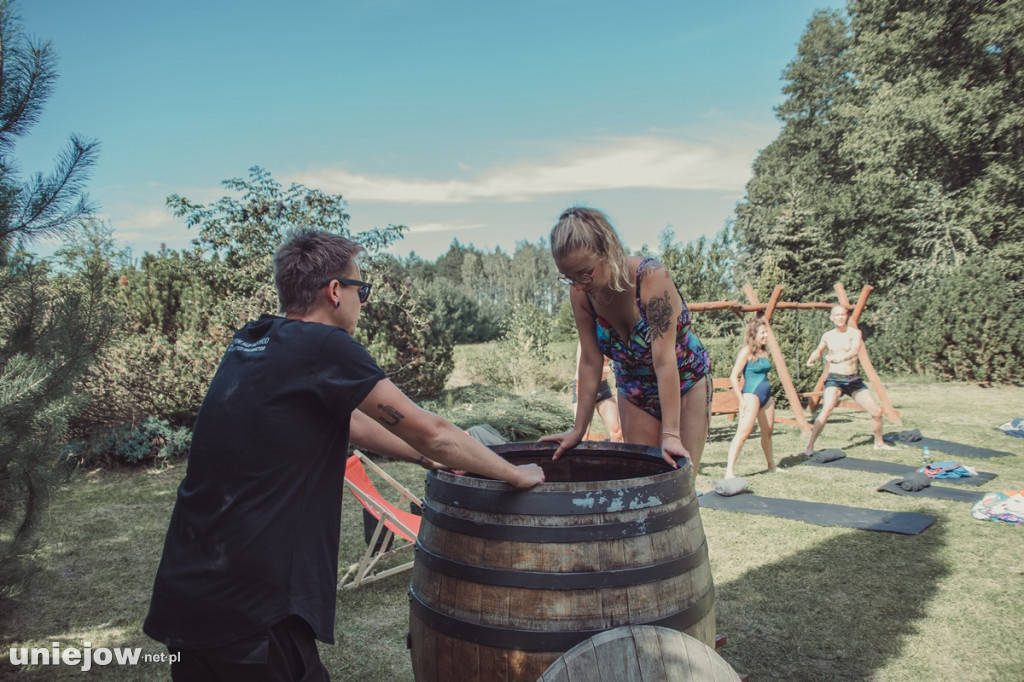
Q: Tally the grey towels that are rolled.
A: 4